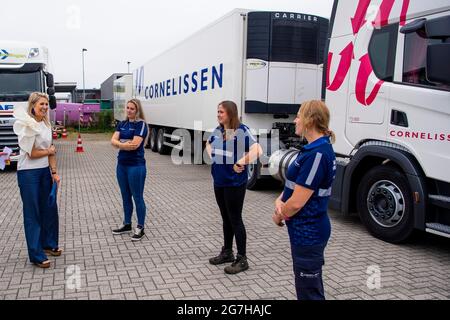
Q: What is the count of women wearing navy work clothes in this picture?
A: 3